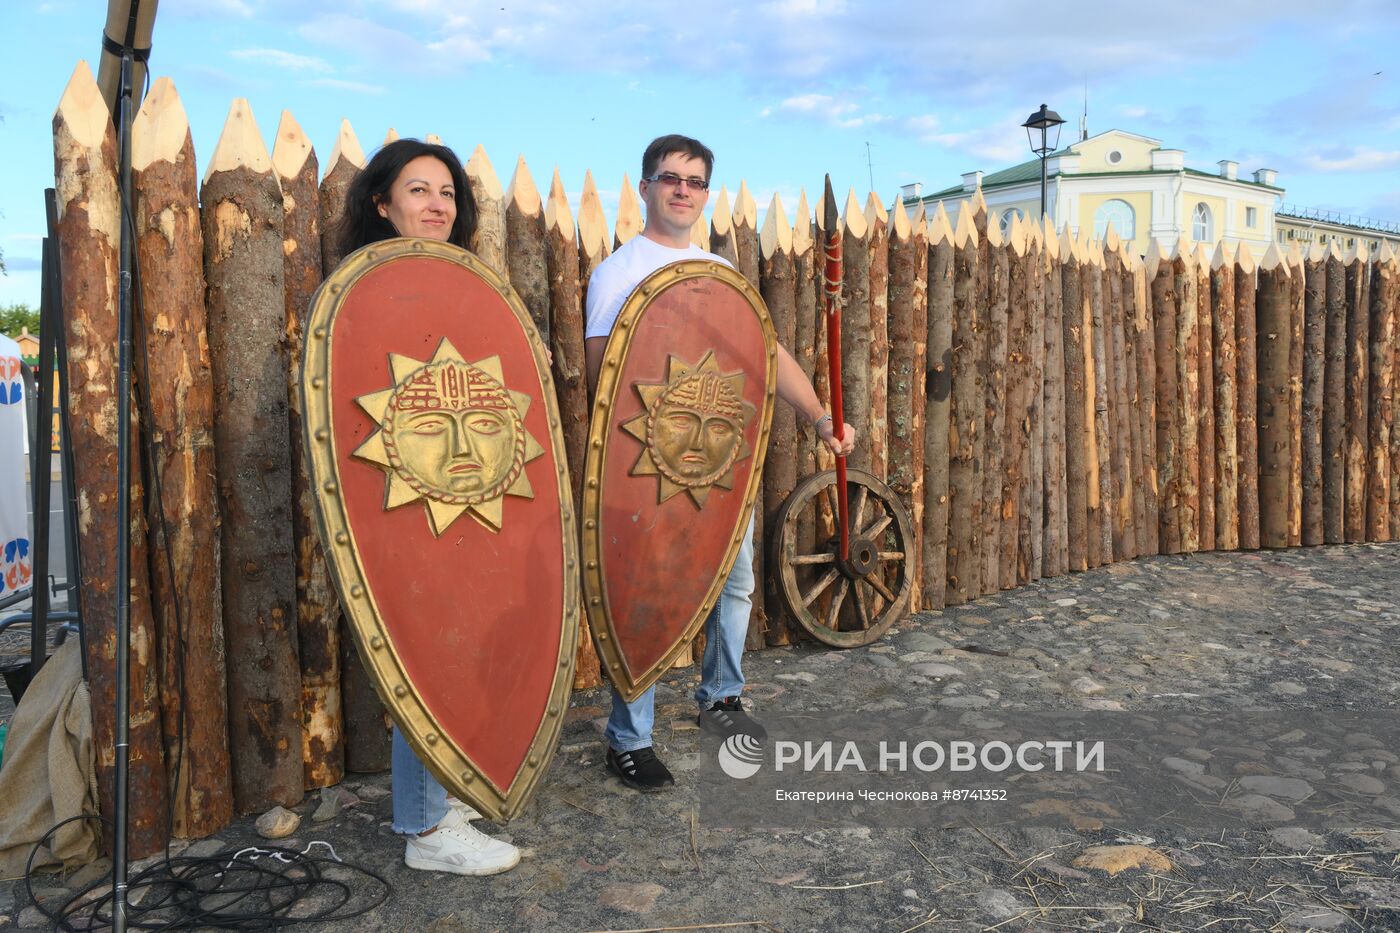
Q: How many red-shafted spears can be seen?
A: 1